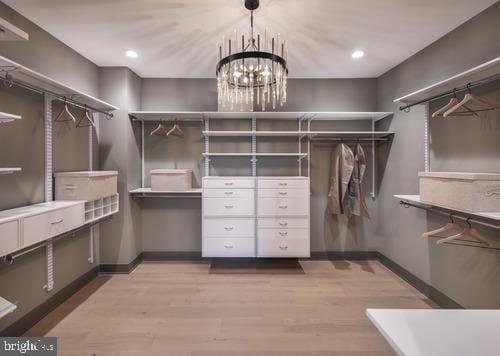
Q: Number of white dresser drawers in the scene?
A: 11